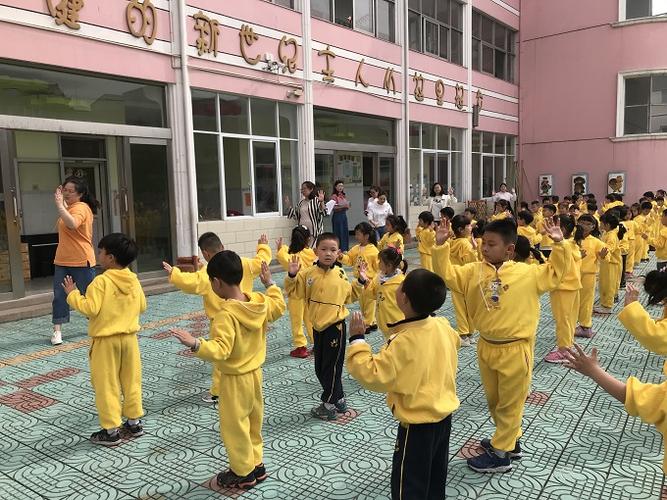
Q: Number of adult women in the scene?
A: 7